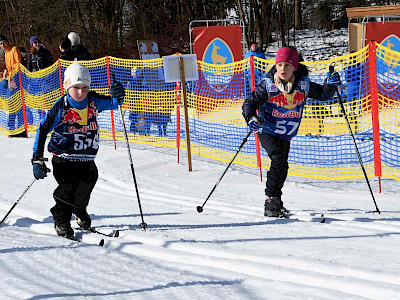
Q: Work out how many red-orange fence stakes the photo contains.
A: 6